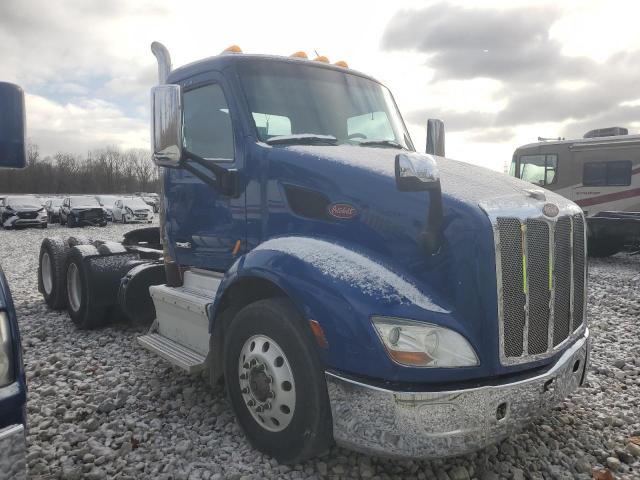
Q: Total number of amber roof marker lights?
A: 4